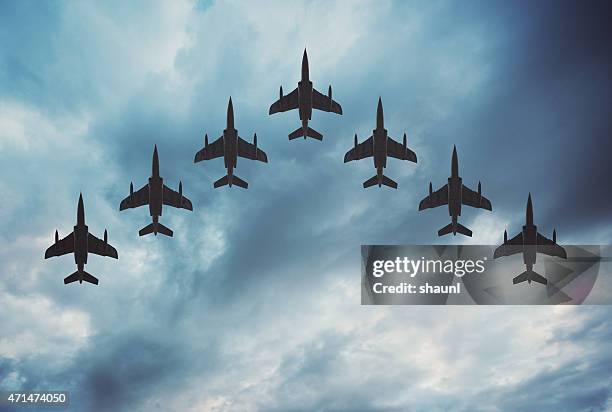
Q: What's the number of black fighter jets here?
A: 7